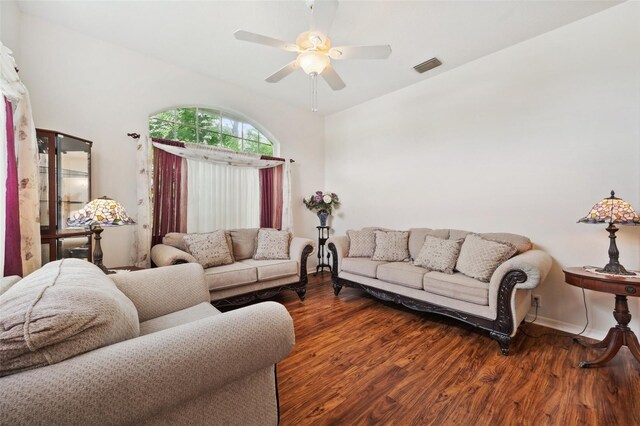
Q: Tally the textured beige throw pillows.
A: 6